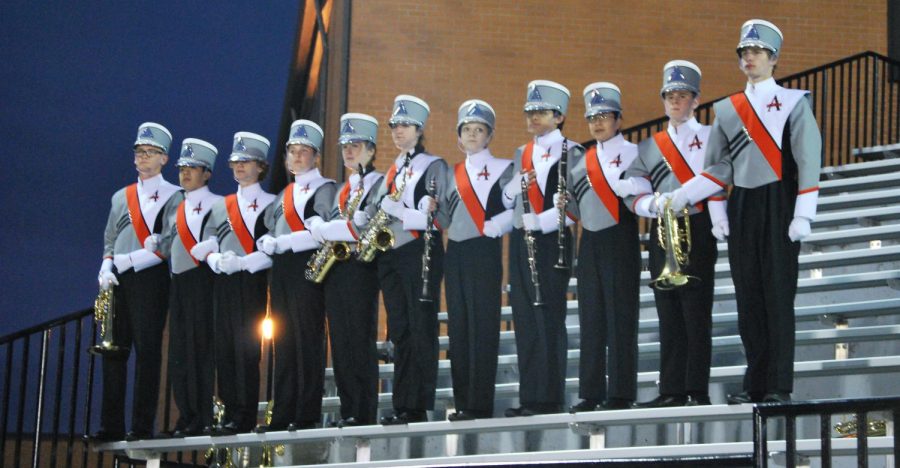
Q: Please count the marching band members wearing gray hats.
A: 11